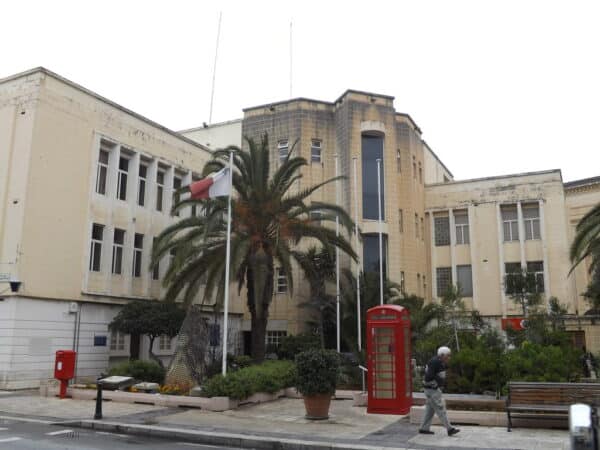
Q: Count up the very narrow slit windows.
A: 9